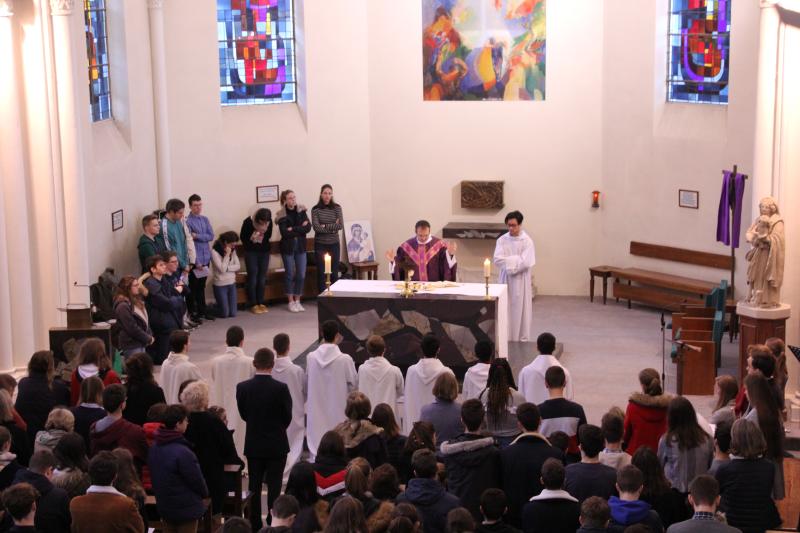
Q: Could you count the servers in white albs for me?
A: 9